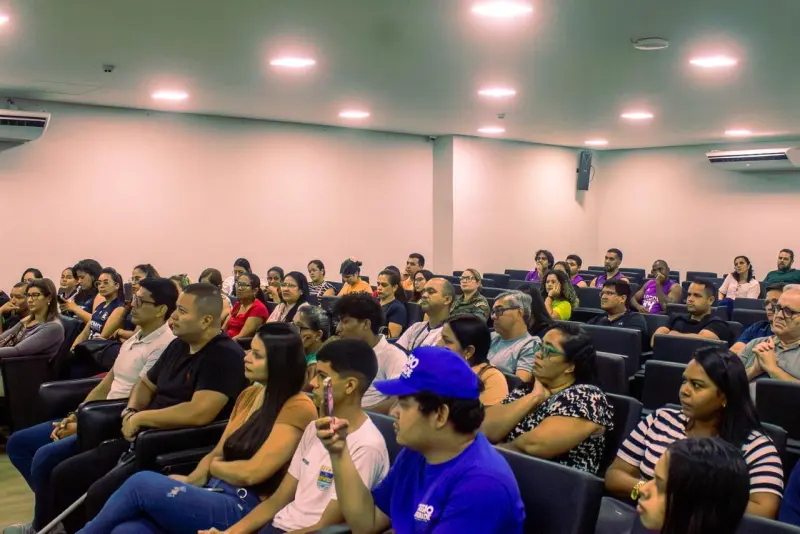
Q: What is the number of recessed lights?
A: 11